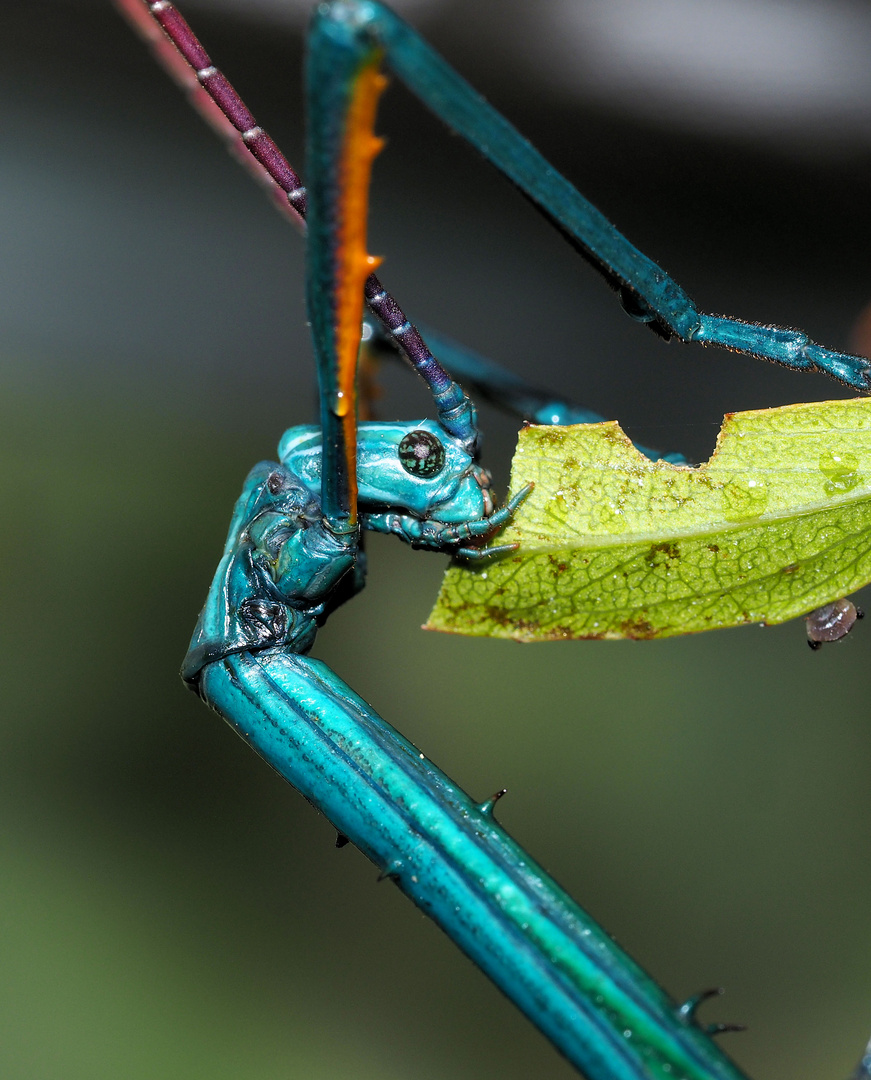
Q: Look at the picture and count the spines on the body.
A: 5